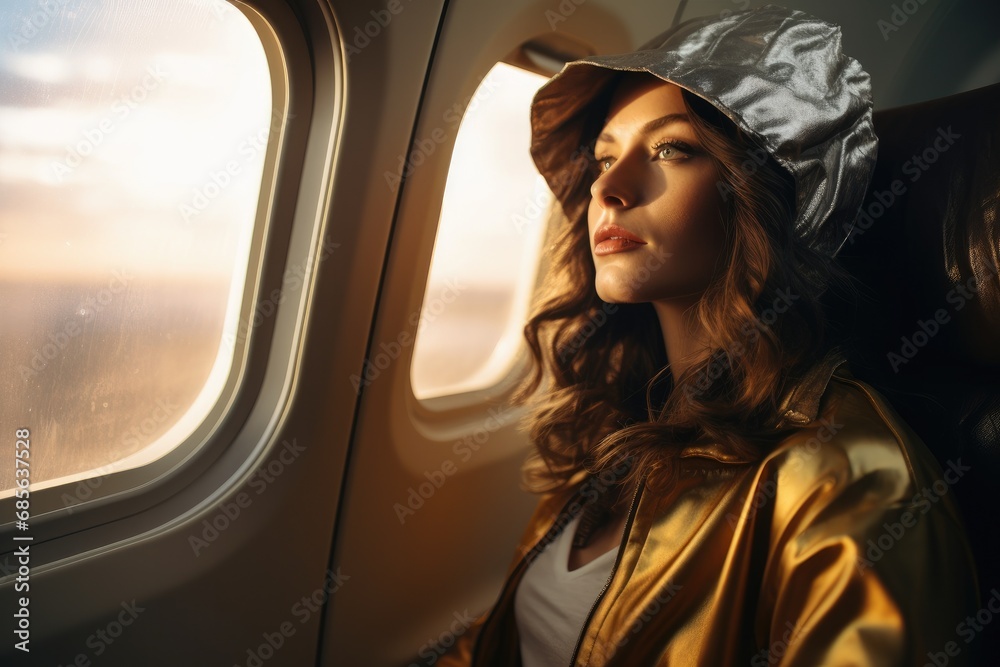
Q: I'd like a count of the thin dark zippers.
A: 1